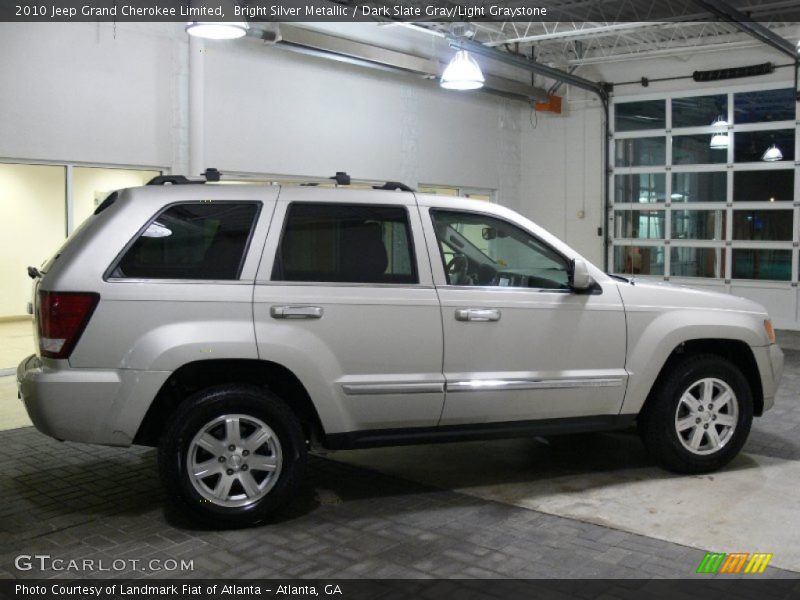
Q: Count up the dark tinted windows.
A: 2